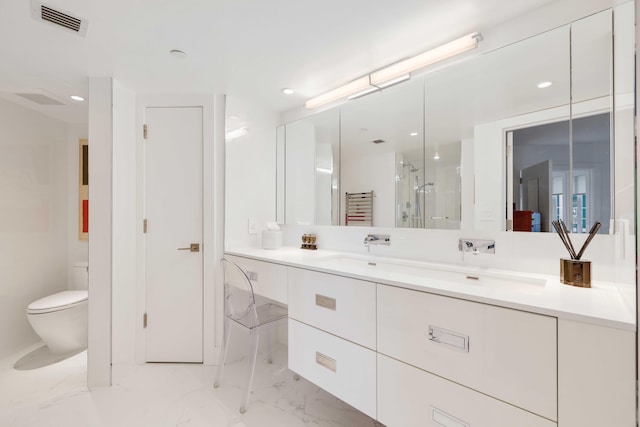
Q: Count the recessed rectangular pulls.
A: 5